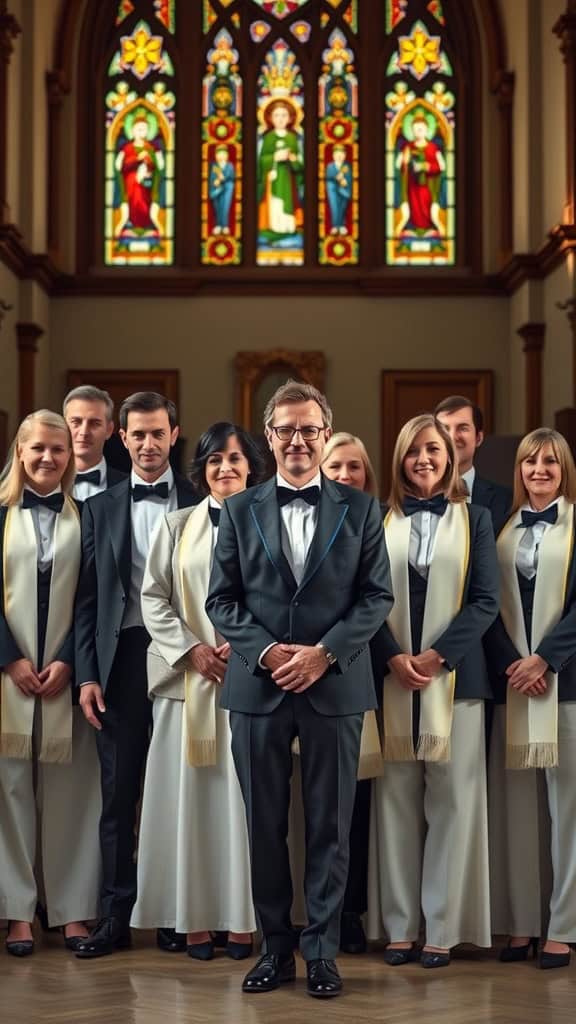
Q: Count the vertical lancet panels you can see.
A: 5